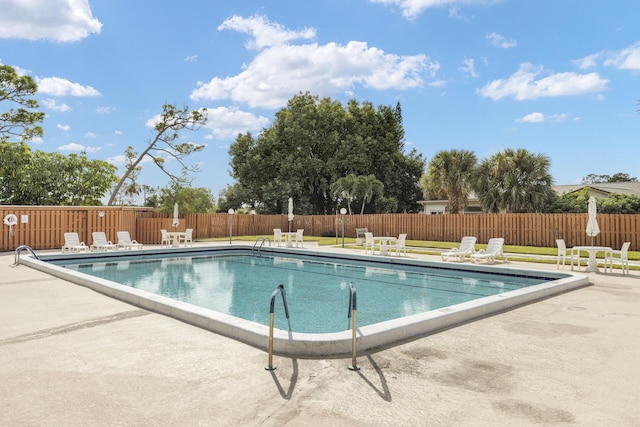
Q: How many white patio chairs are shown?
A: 13